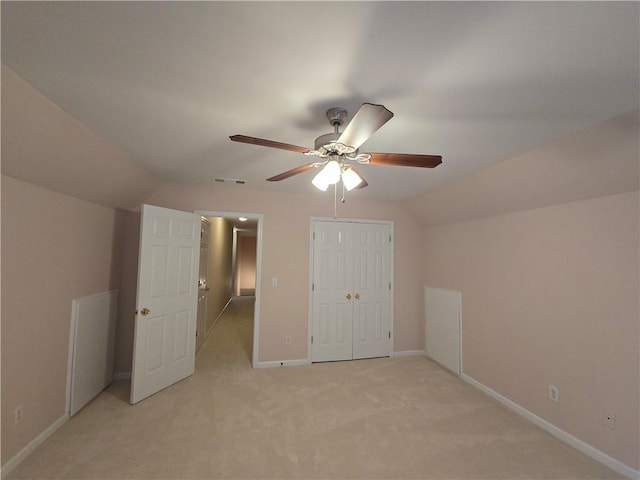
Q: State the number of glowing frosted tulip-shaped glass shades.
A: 3